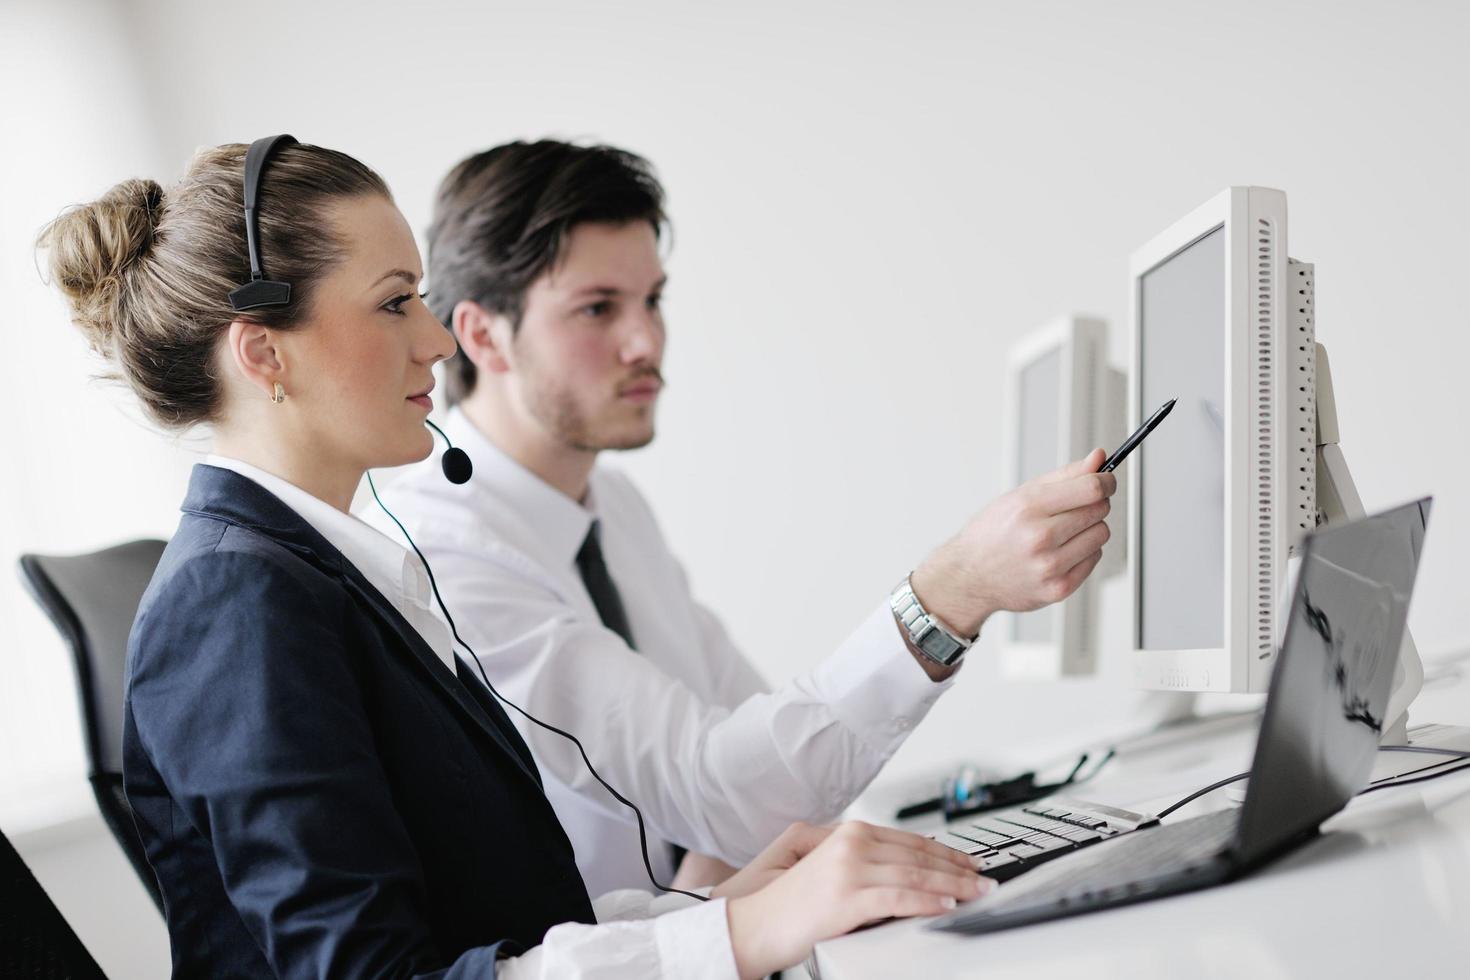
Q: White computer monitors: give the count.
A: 2